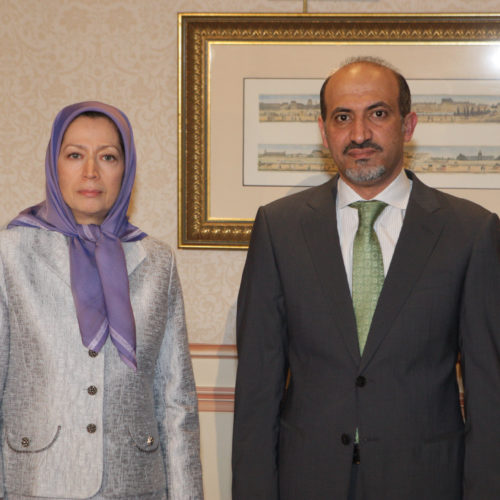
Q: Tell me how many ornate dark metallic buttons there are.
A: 5